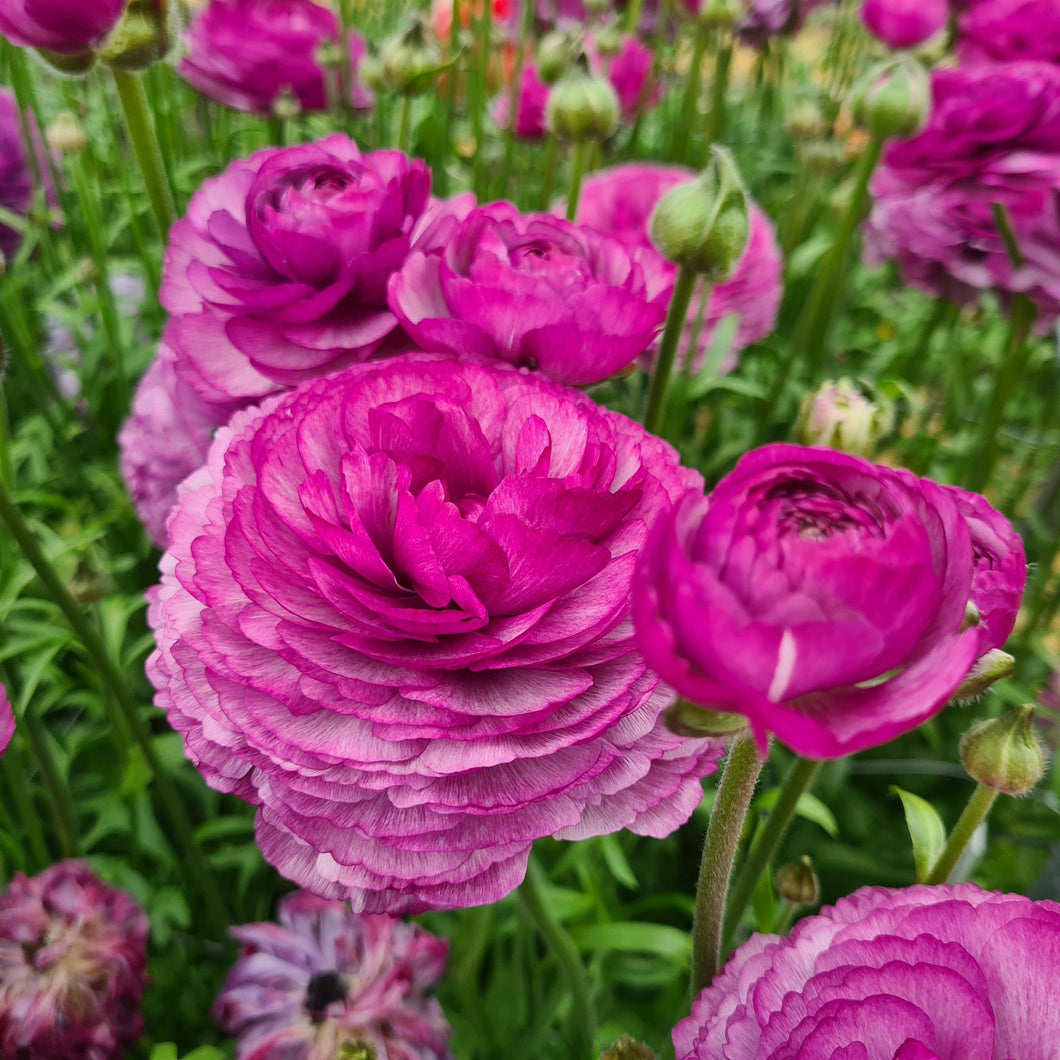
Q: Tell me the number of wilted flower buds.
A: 2